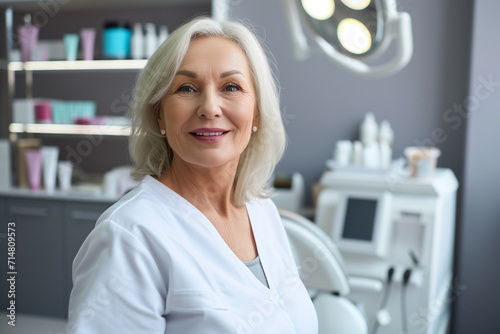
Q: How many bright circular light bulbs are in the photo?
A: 3